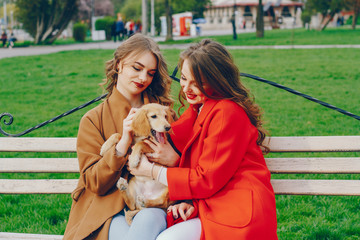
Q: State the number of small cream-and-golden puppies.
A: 1